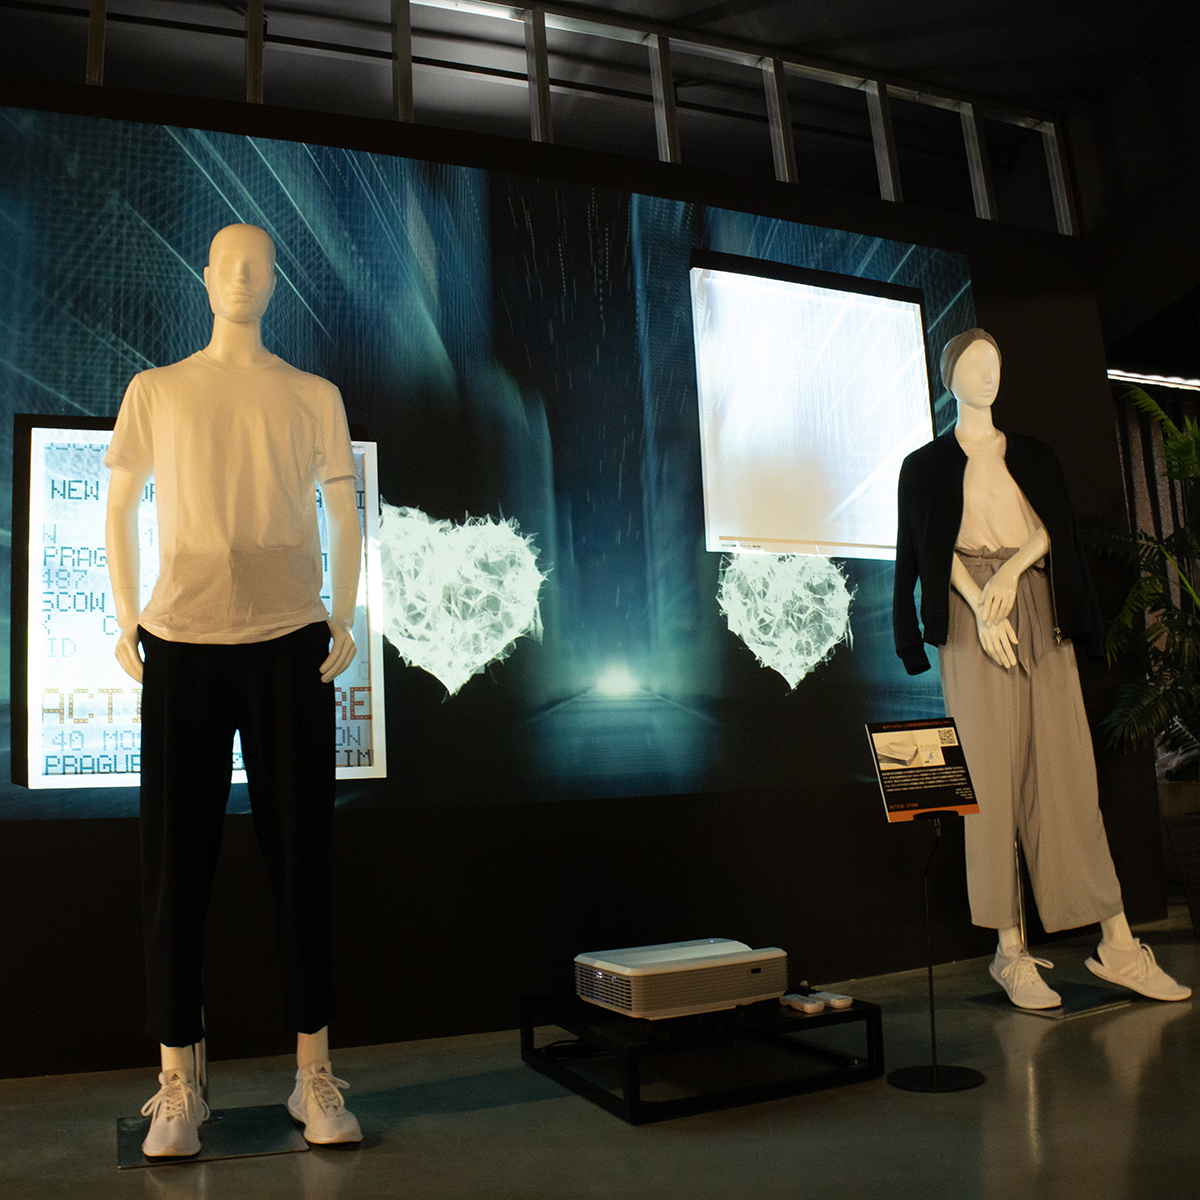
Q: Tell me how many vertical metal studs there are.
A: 9